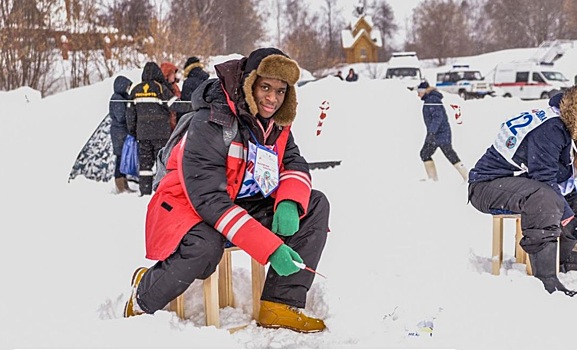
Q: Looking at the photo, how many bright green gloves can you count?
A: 2